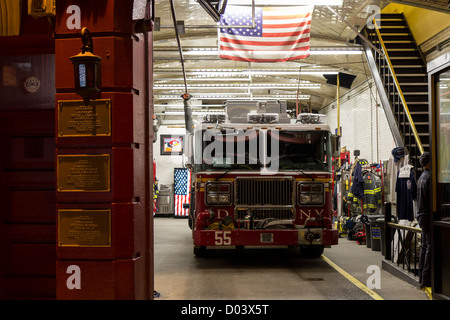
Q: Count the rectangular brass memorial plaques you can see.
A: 3